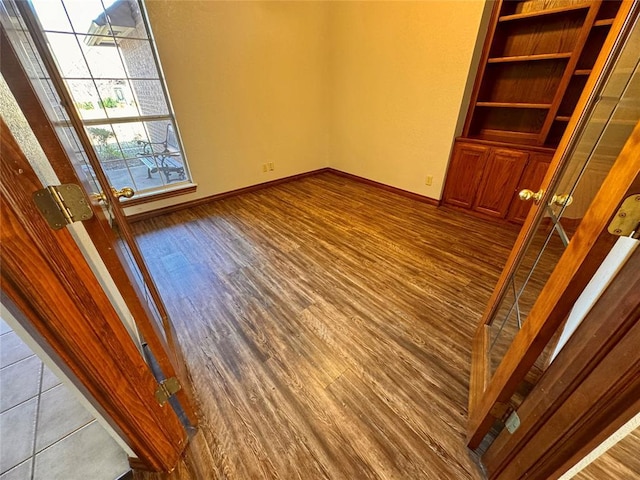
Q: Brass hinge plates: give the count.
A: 4